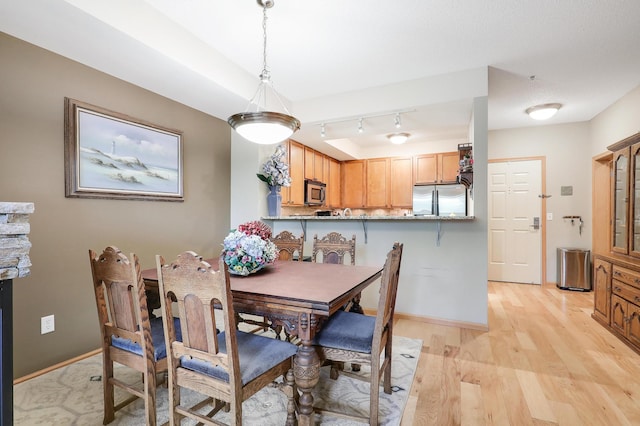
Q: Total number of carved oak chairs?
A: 5